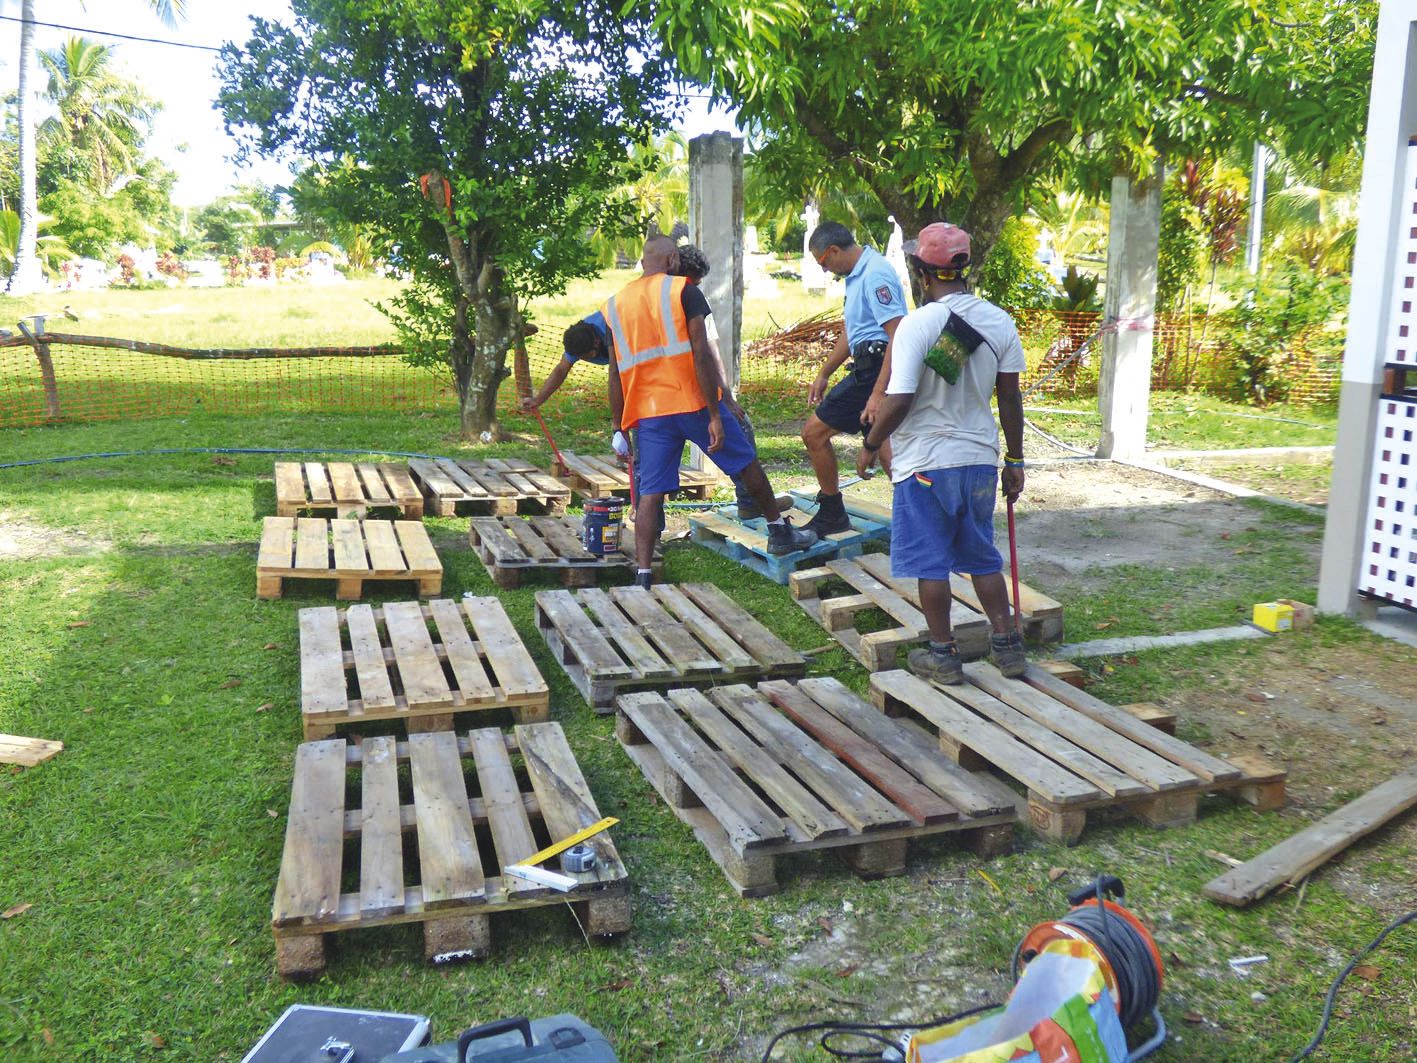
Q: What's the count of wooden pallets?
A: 12